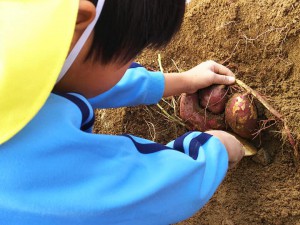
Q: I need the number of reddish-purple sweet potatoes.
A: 3